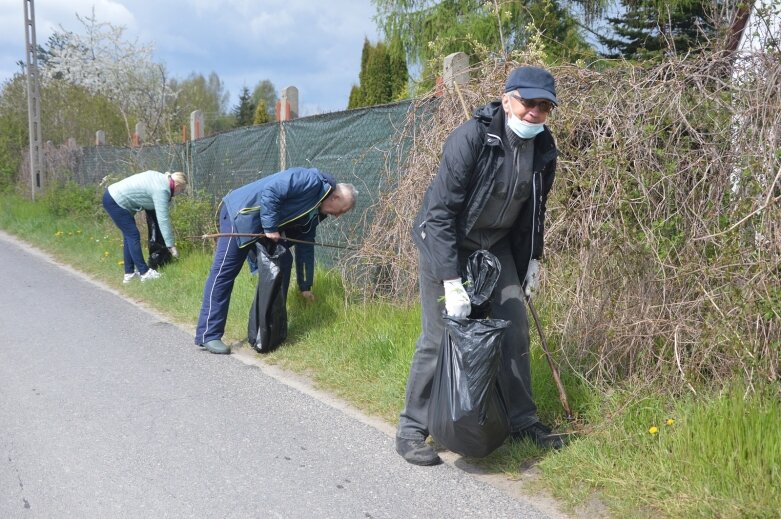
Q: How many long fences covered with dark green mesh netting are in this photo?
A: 1